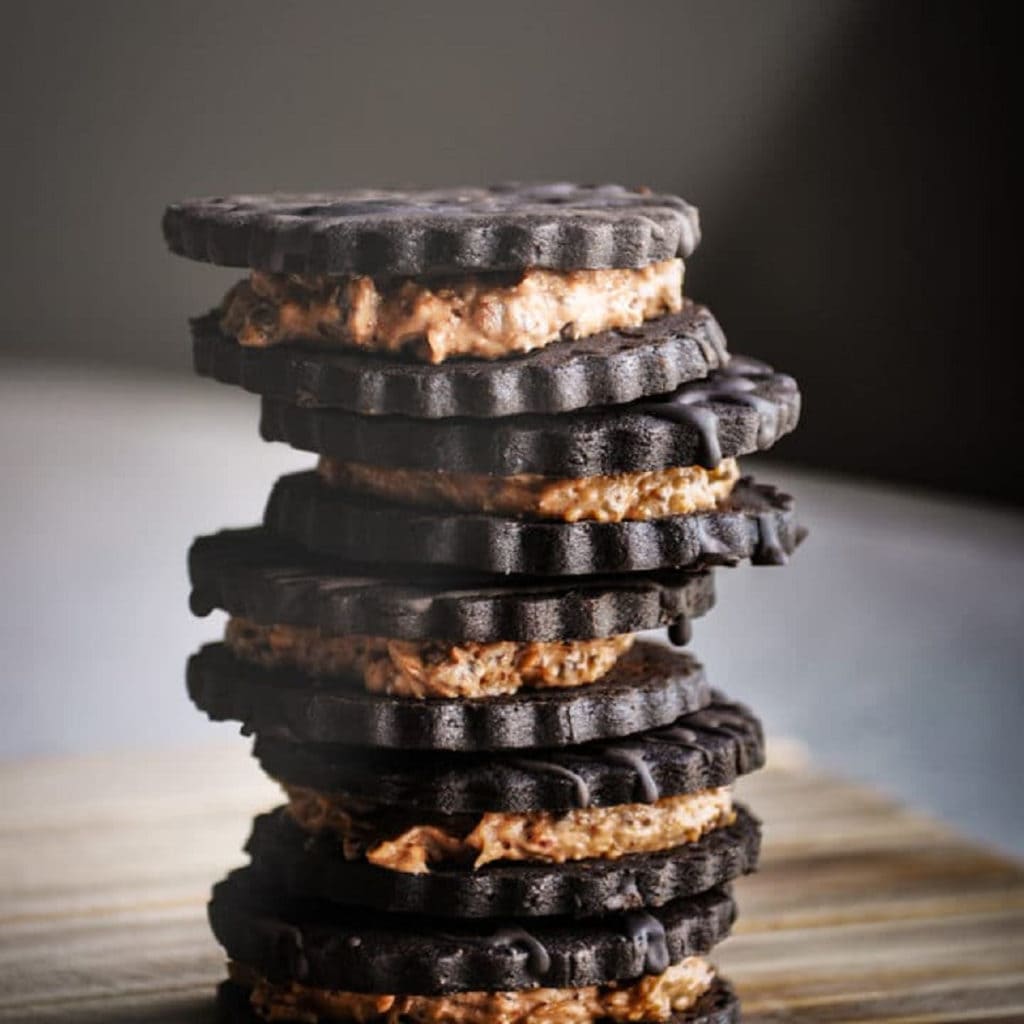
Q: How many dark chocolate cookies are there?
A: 10